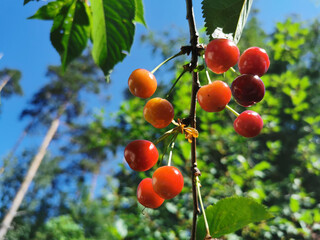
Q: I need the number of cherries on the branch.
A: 10